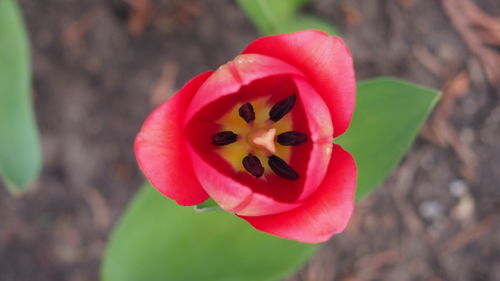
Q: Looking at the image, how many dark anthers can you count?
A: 6